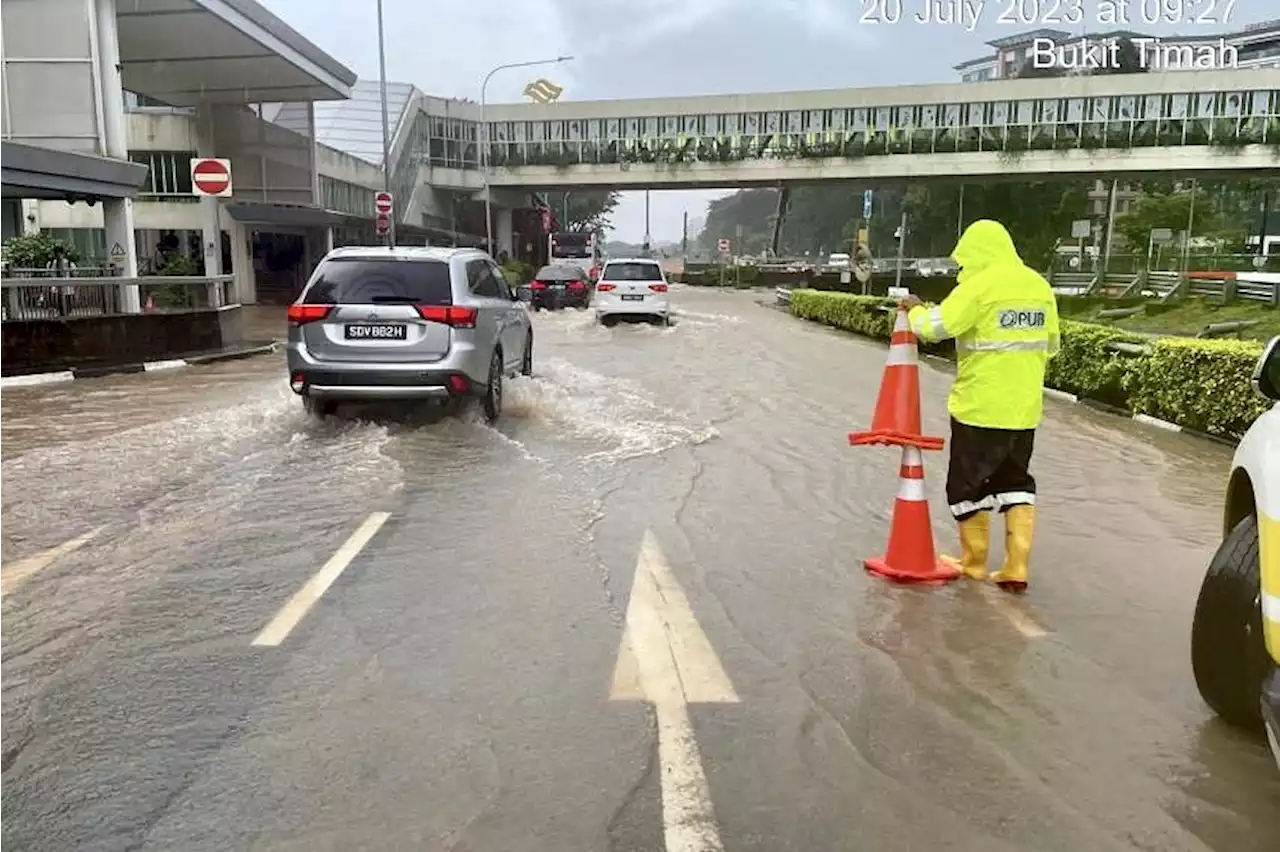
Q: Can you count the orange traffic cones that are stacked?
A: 2